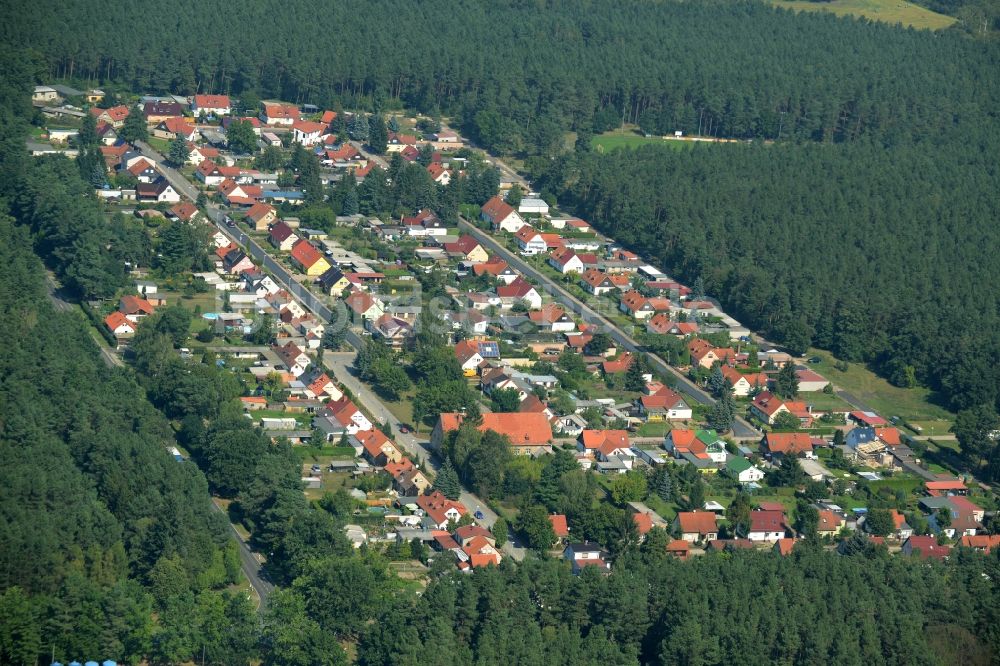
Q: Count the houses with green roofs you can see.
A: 2